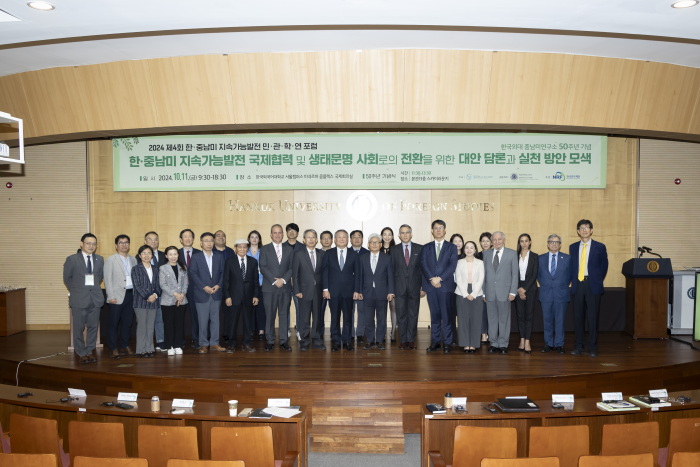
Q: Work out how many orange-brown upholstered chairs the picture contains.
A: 14